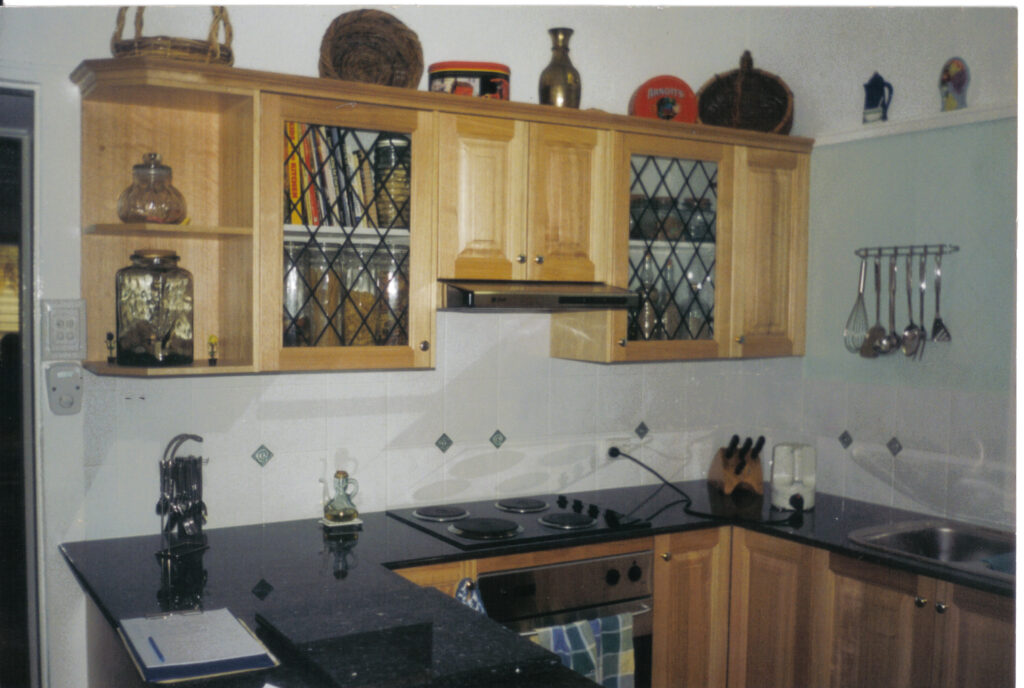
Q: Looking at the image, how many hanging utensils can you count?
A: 6